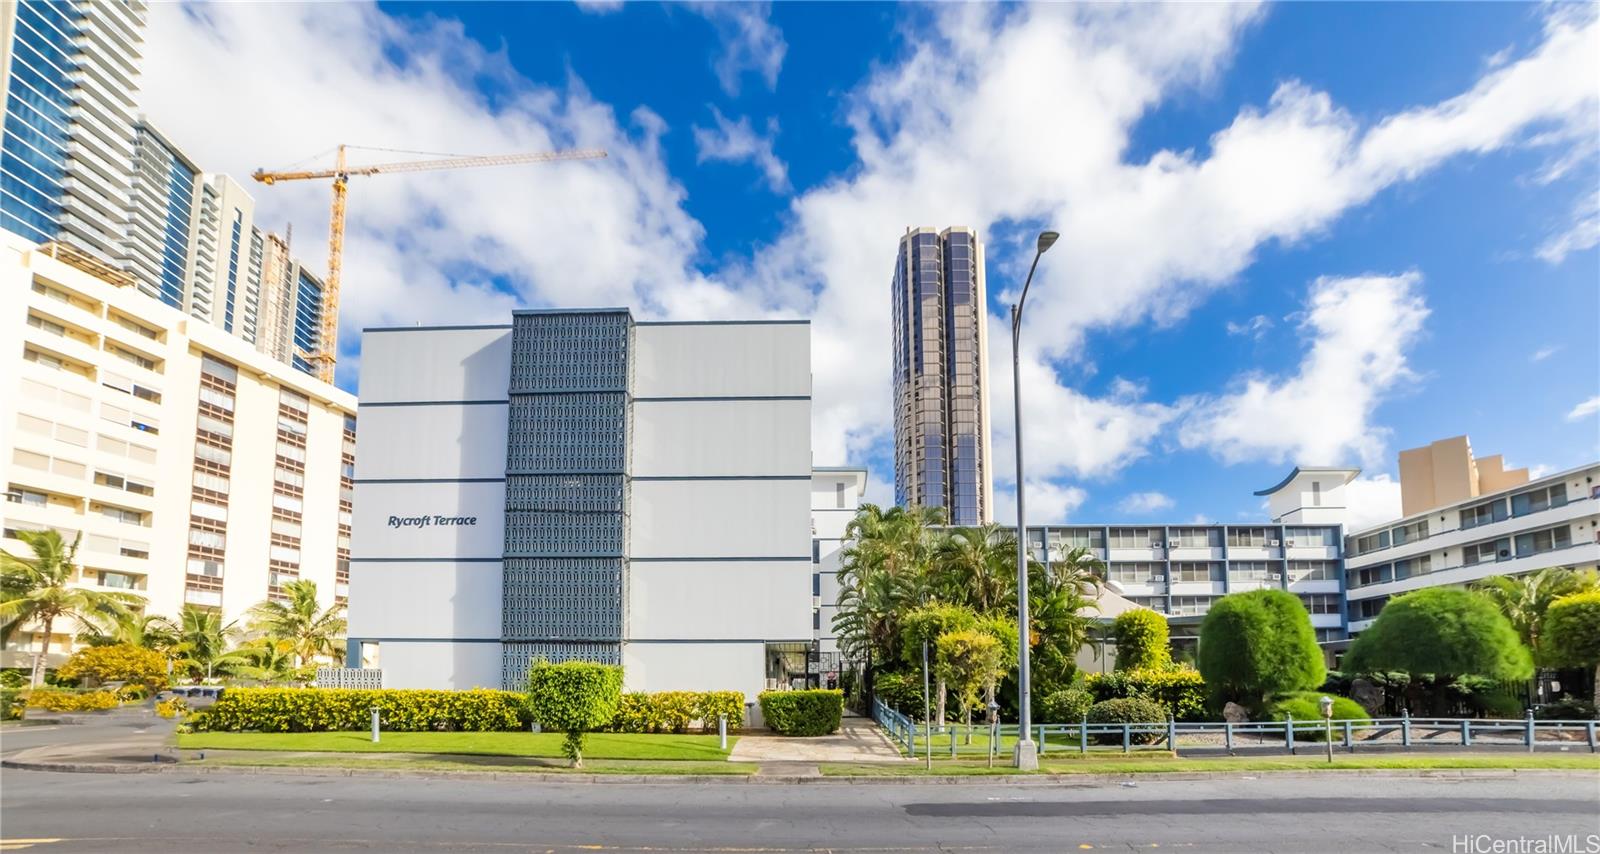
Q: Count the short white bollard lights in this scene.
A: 2